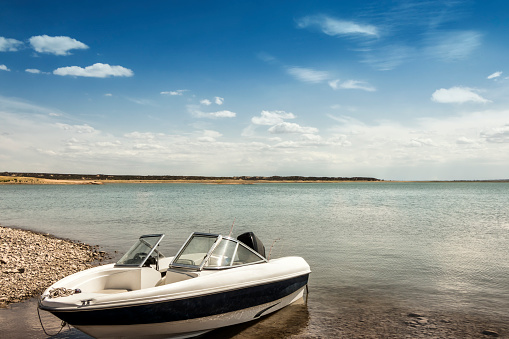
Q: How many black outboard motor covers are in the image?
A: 1